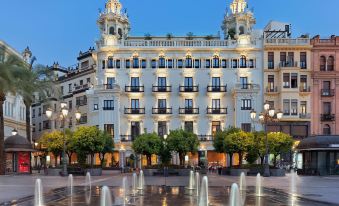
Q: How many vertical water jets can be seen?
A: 14